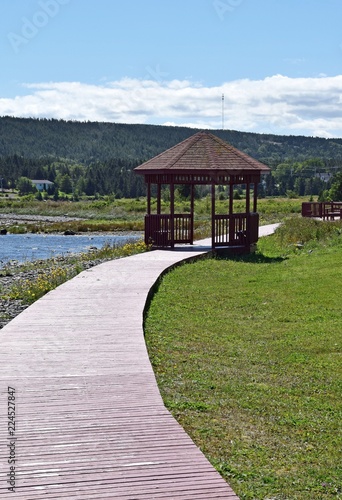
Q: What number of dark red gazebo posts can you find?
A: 8